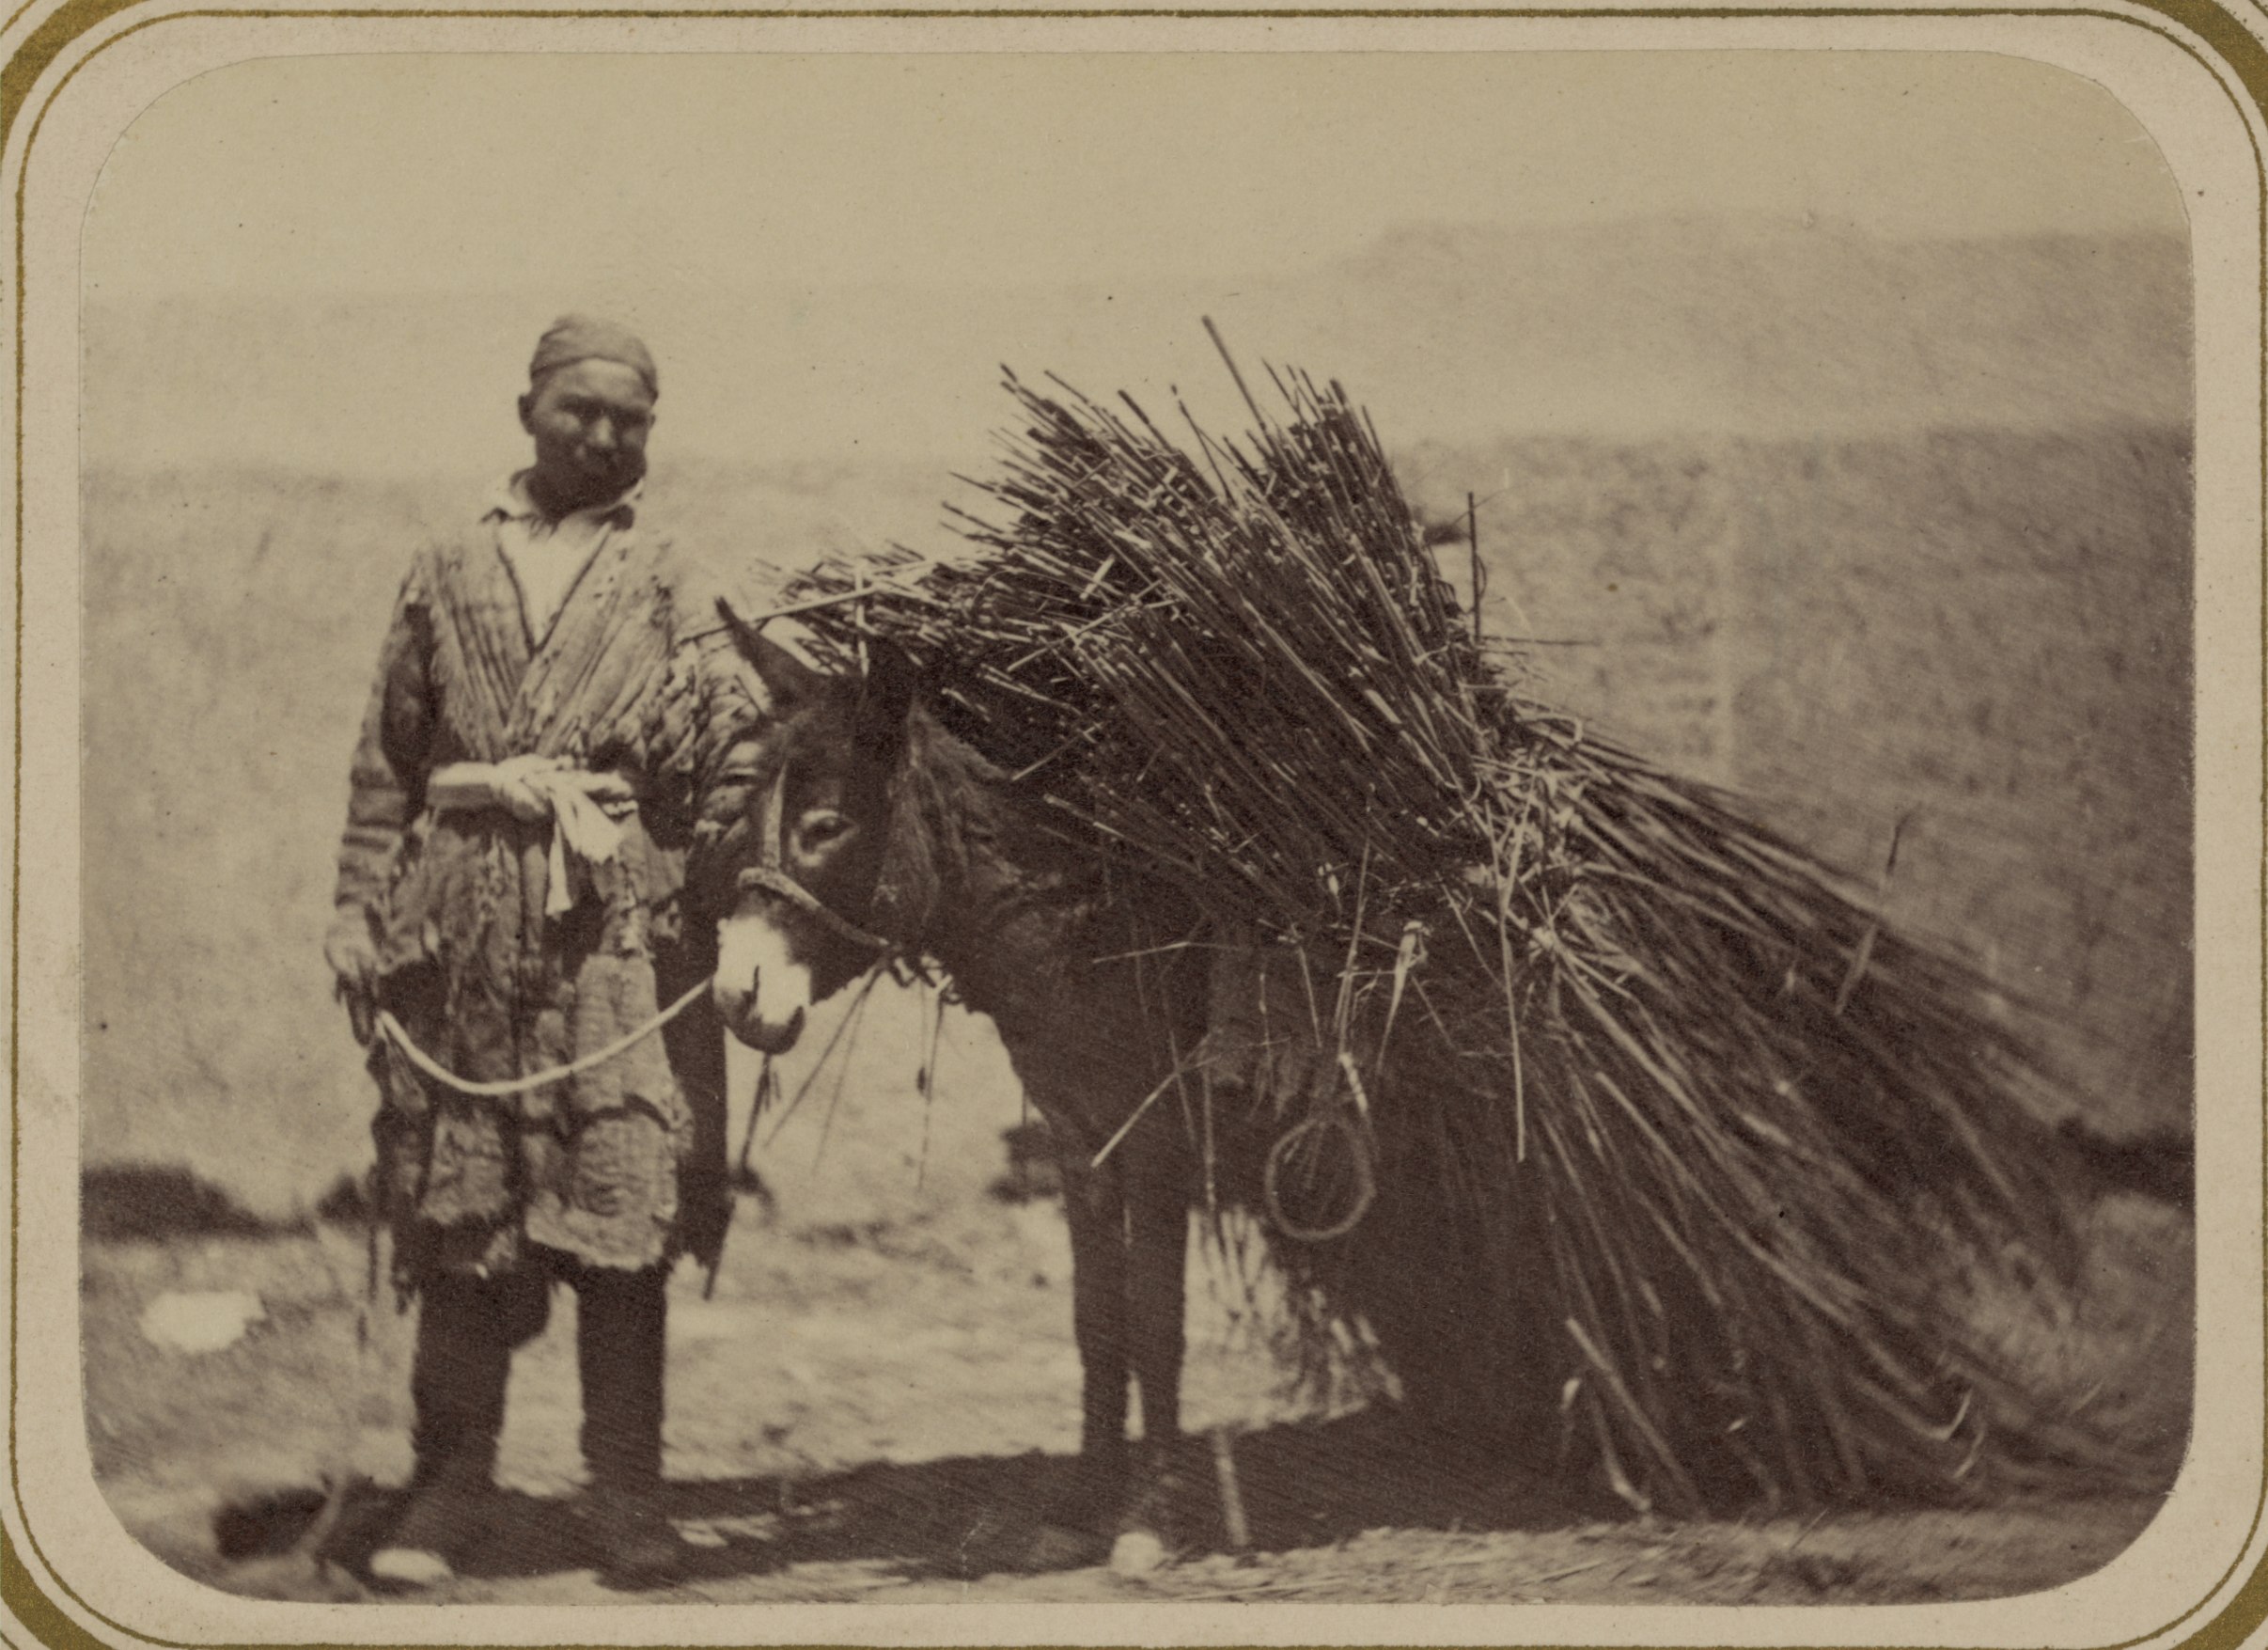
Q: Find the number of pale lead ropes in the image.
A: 1